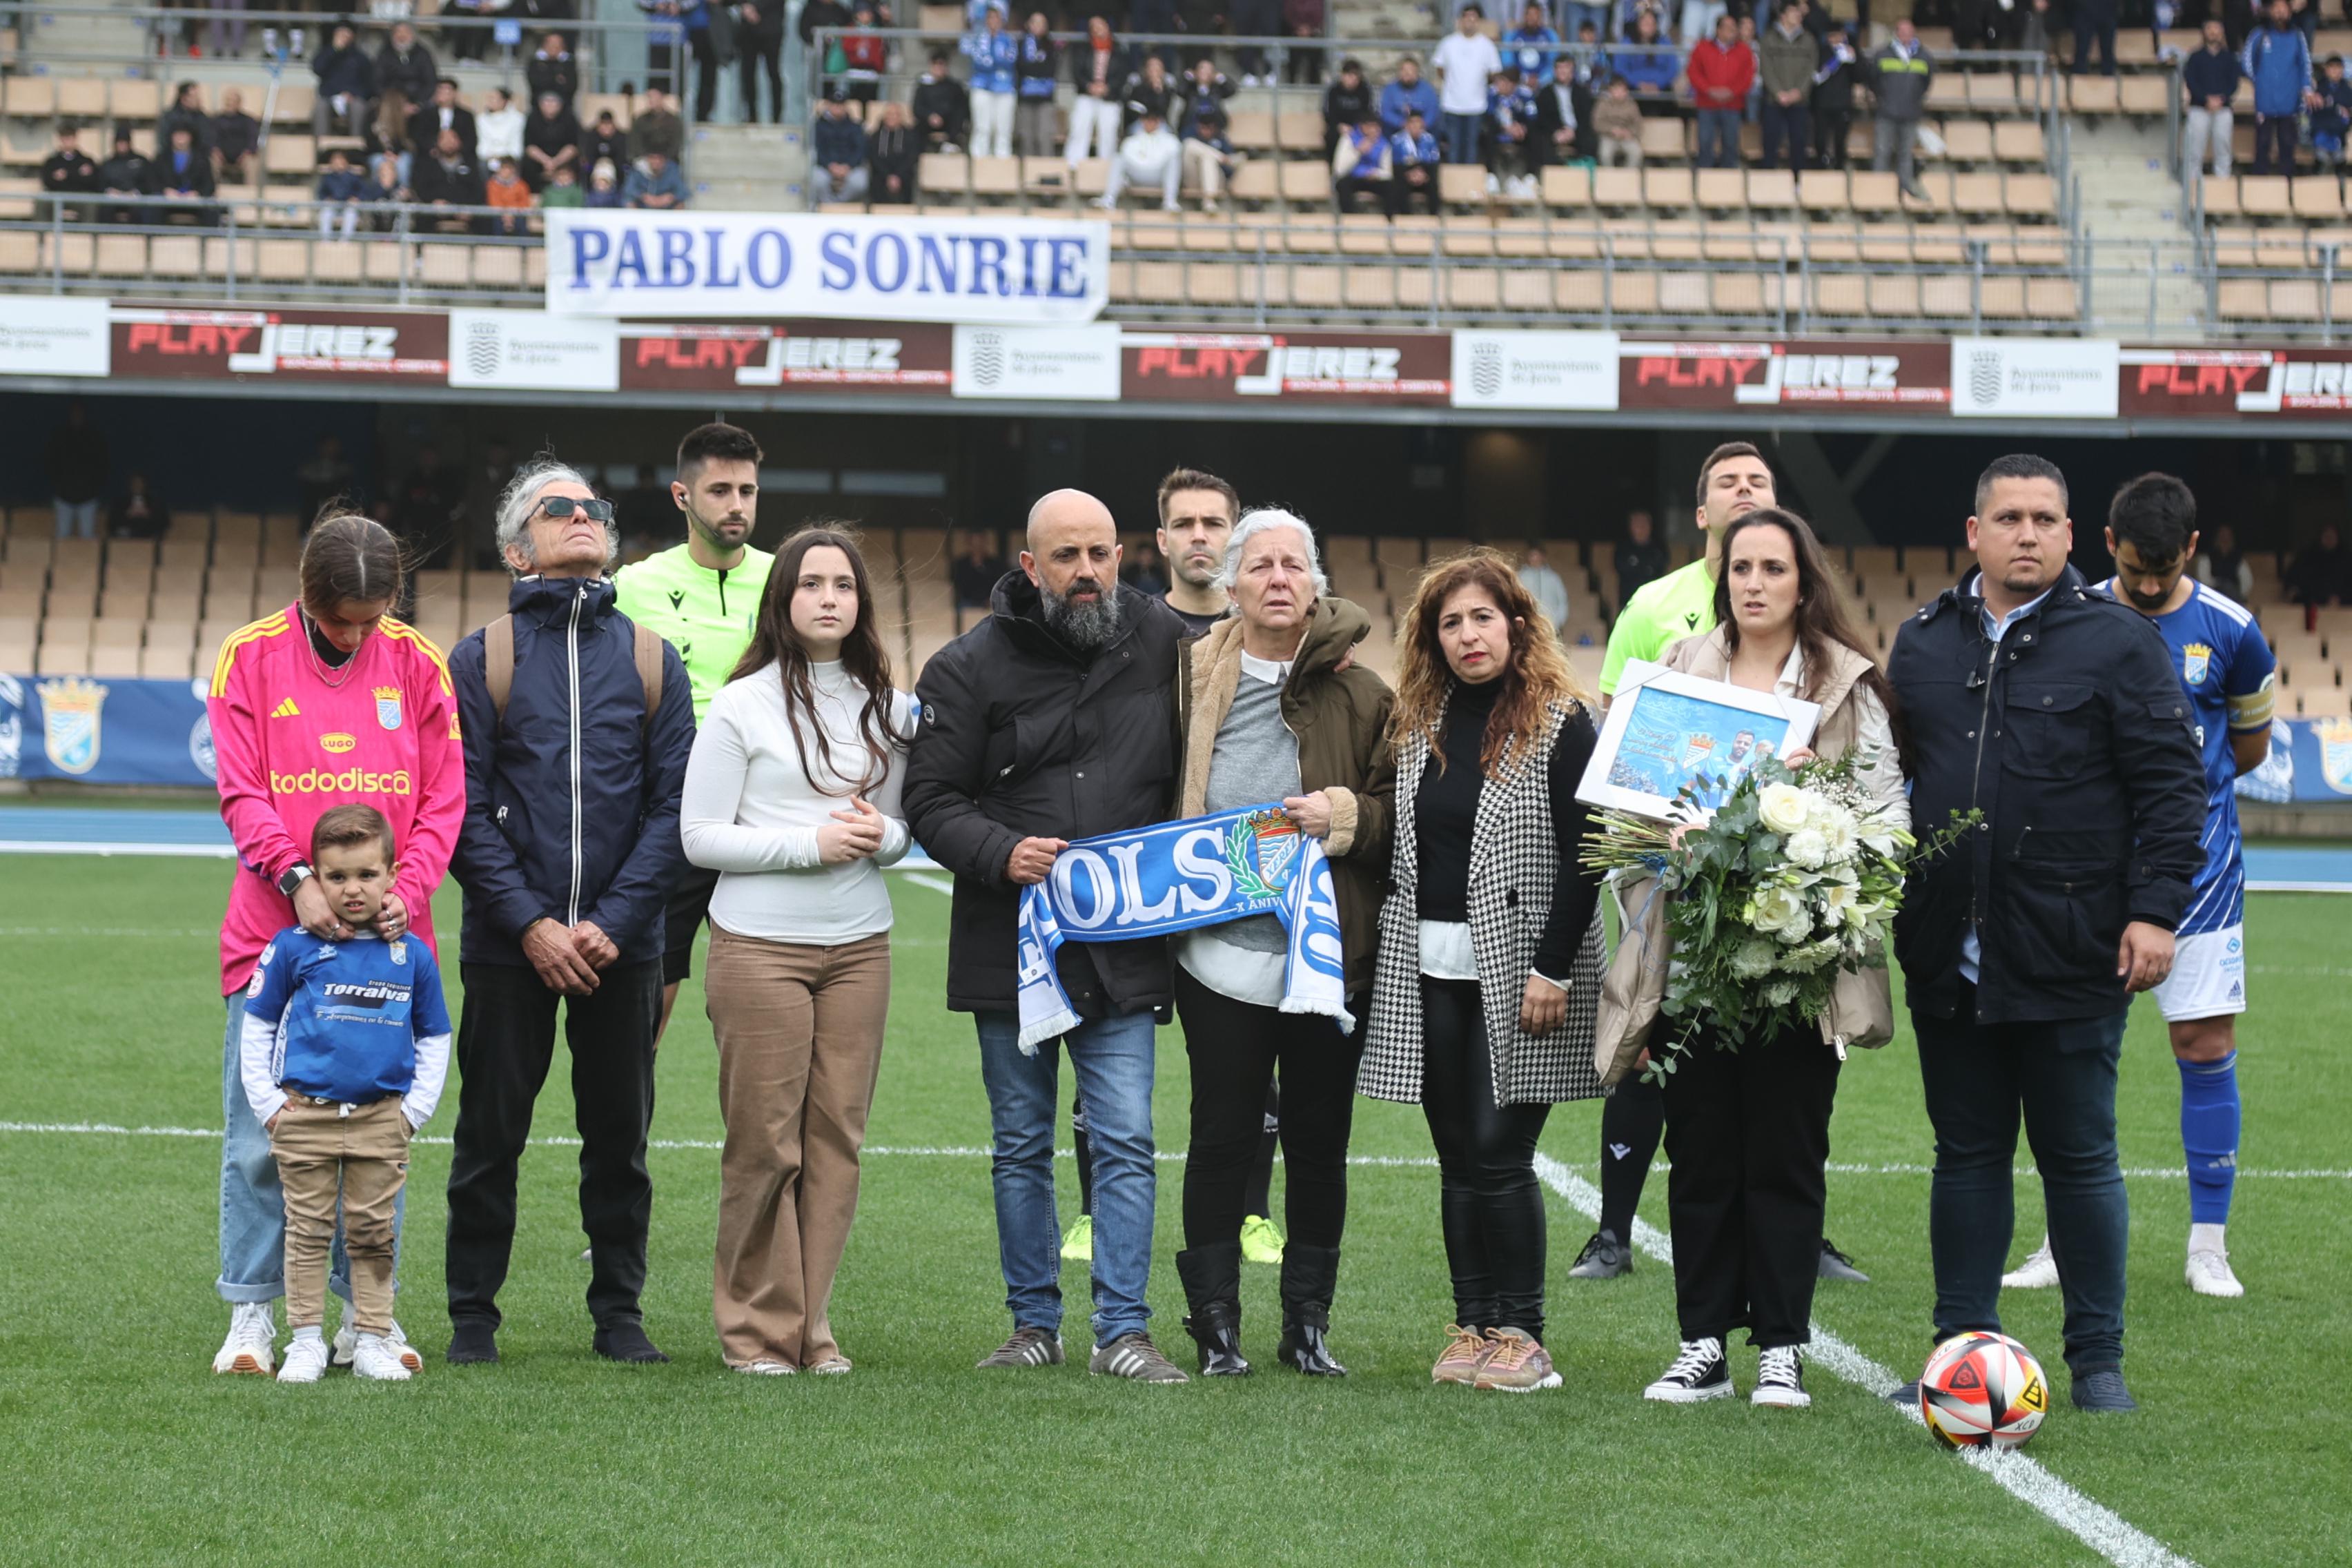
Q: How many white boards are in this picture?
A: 5